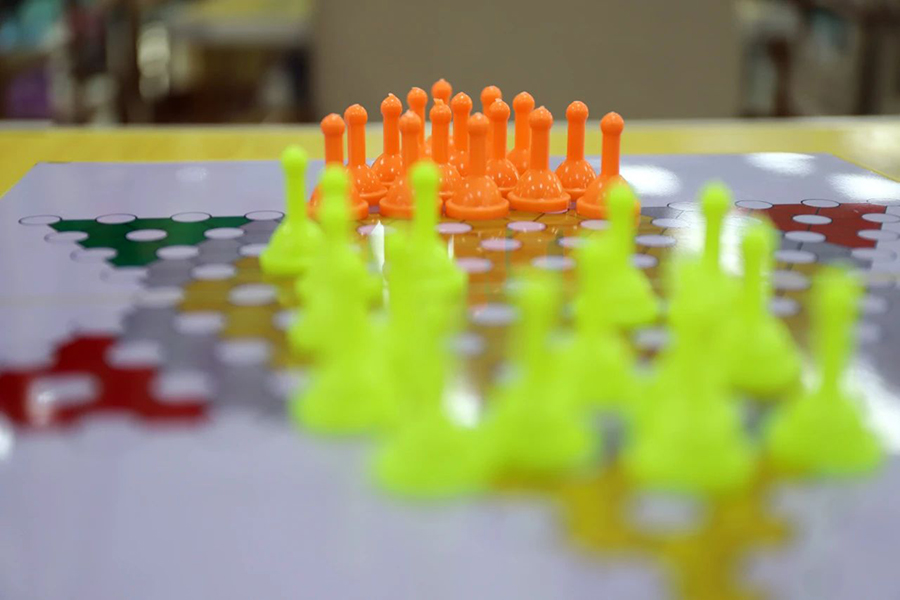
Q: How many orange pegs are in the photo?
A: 15